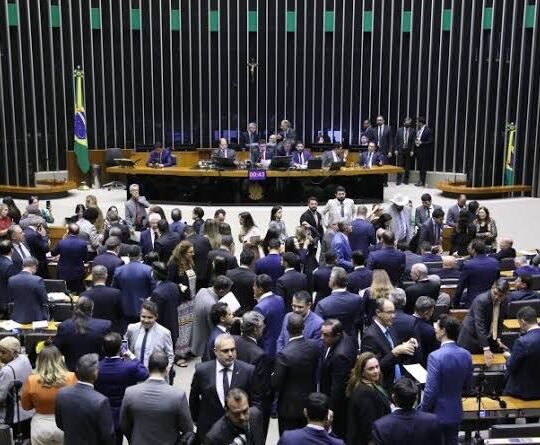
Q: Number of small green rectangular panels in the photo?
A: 14